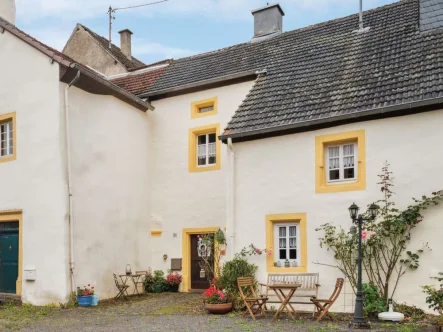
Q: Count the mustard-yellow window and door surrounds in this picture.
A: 7